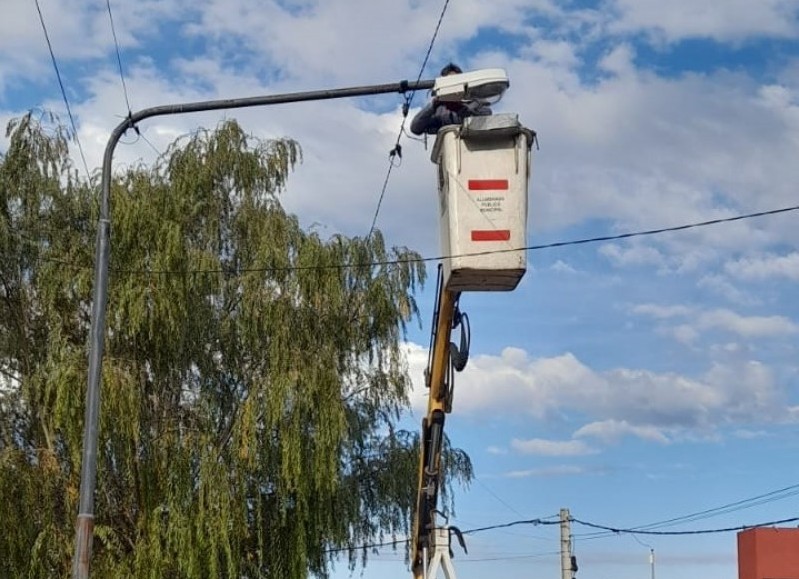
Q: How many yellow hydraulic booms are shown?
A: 1